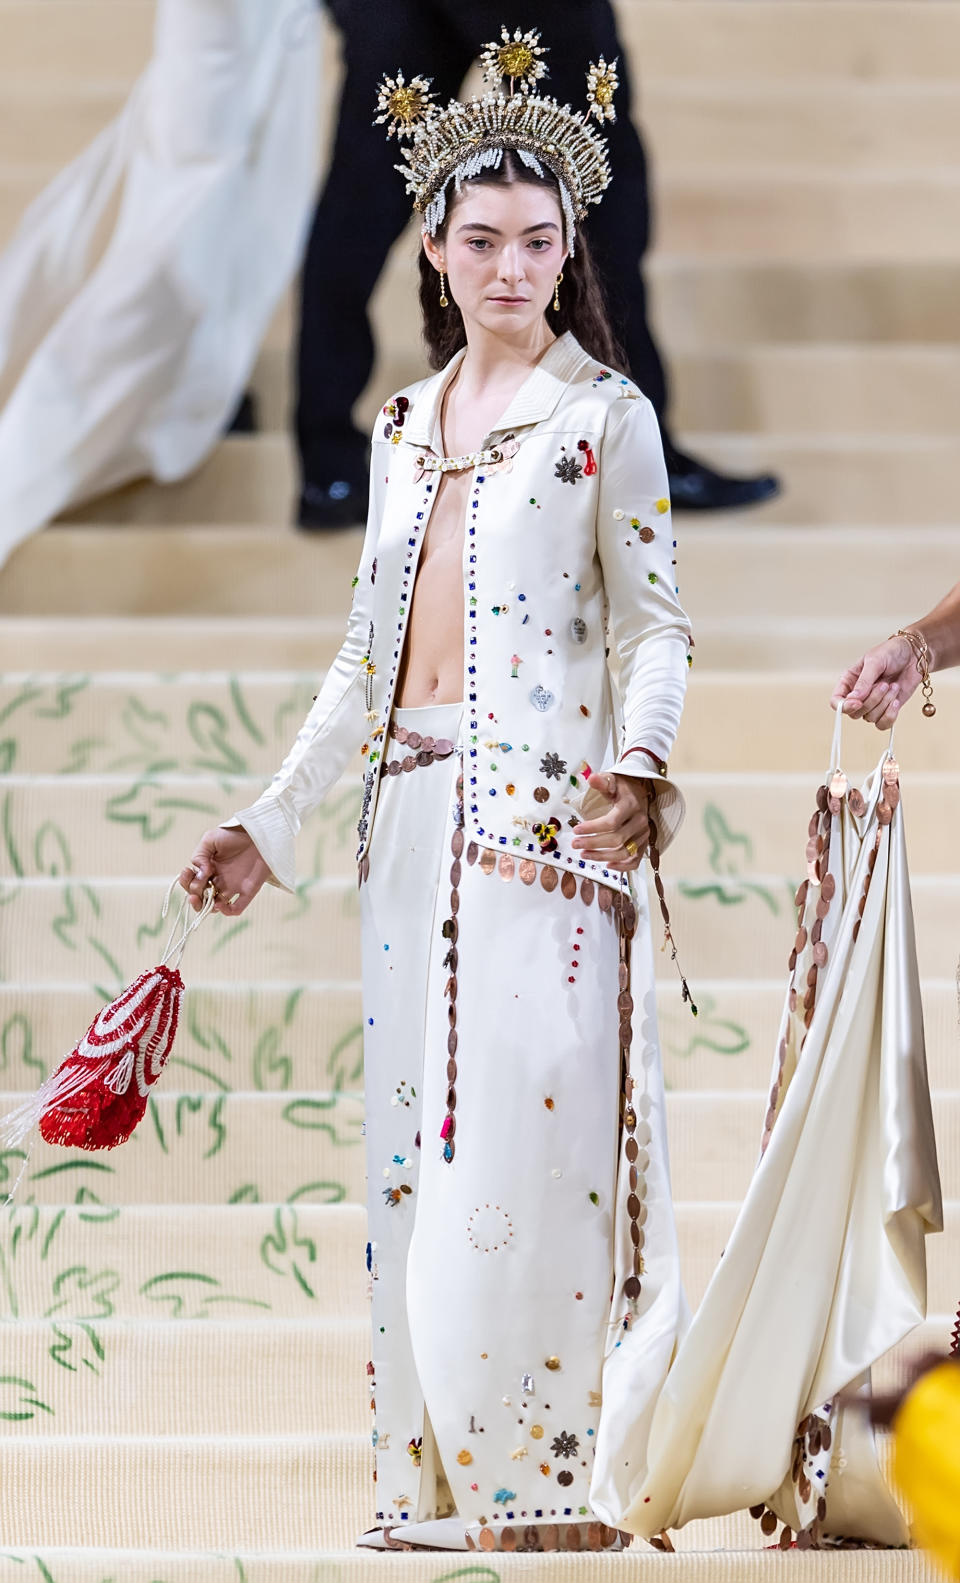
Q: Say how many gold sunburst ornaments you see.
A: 3